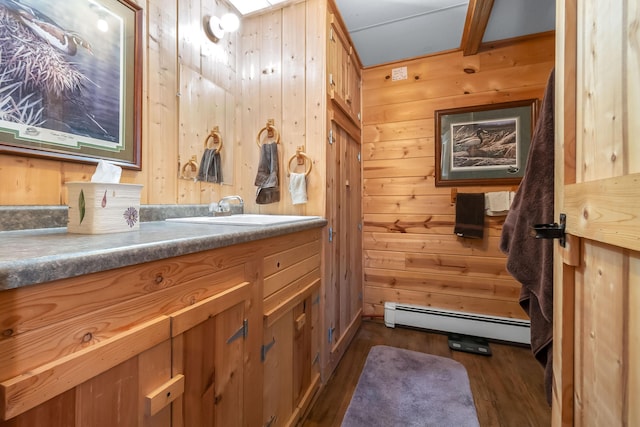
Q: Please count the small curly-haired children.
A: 0